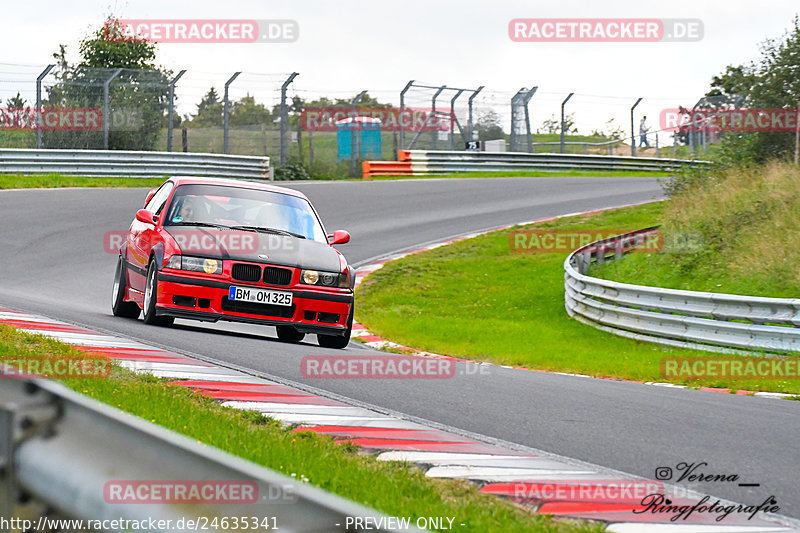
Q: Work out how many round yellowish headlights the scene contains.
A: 2